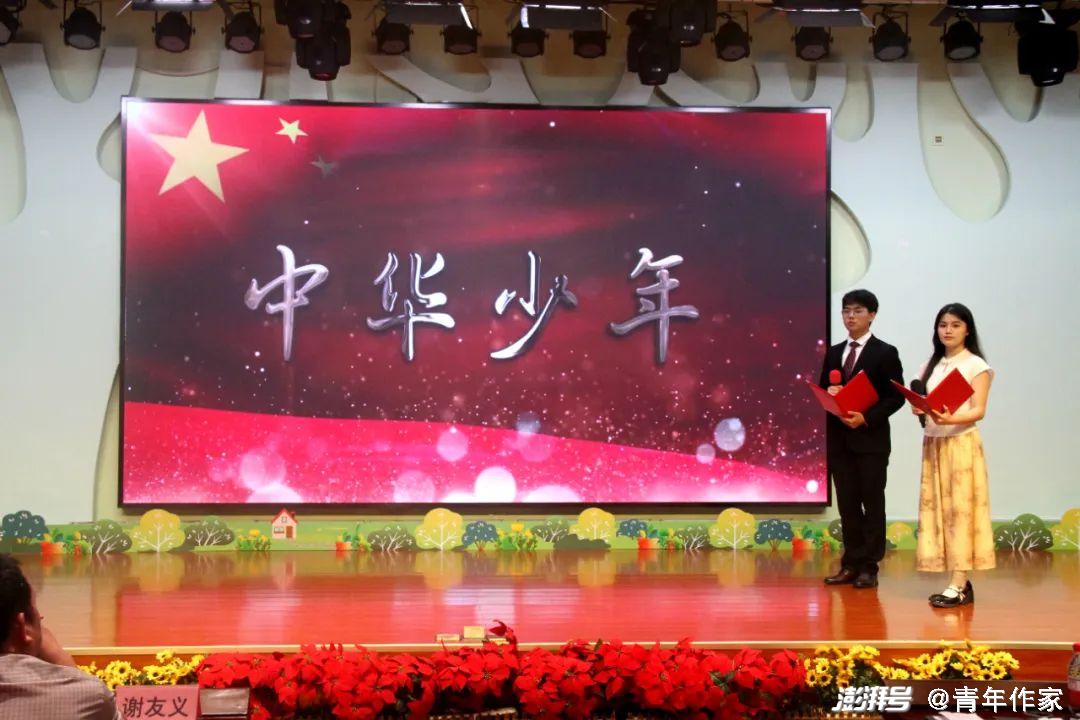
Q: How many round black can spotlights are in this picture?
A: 12